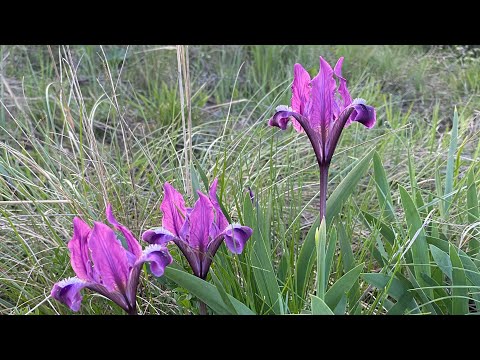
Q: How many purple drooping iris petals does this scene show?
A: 6